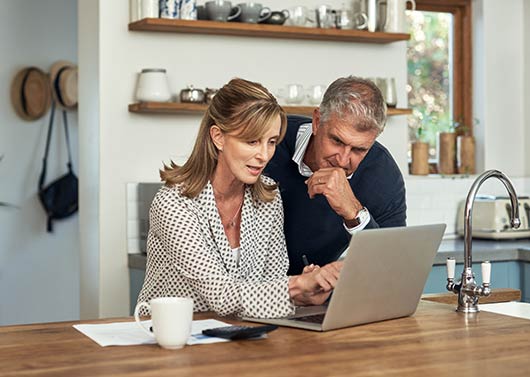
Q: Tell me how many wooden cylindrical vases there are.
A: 3